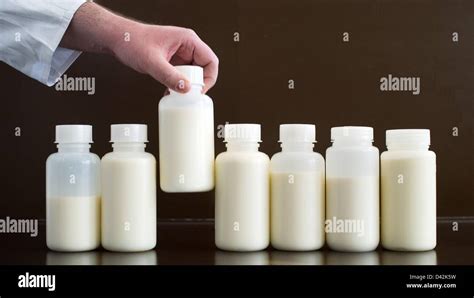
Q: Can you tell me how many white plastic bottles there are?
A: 7